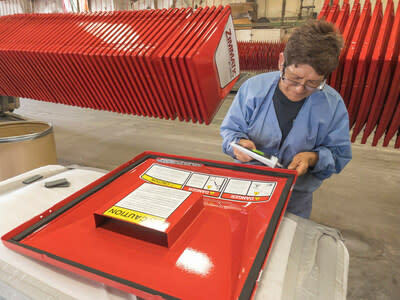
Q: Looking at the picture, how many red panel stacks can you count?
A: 3